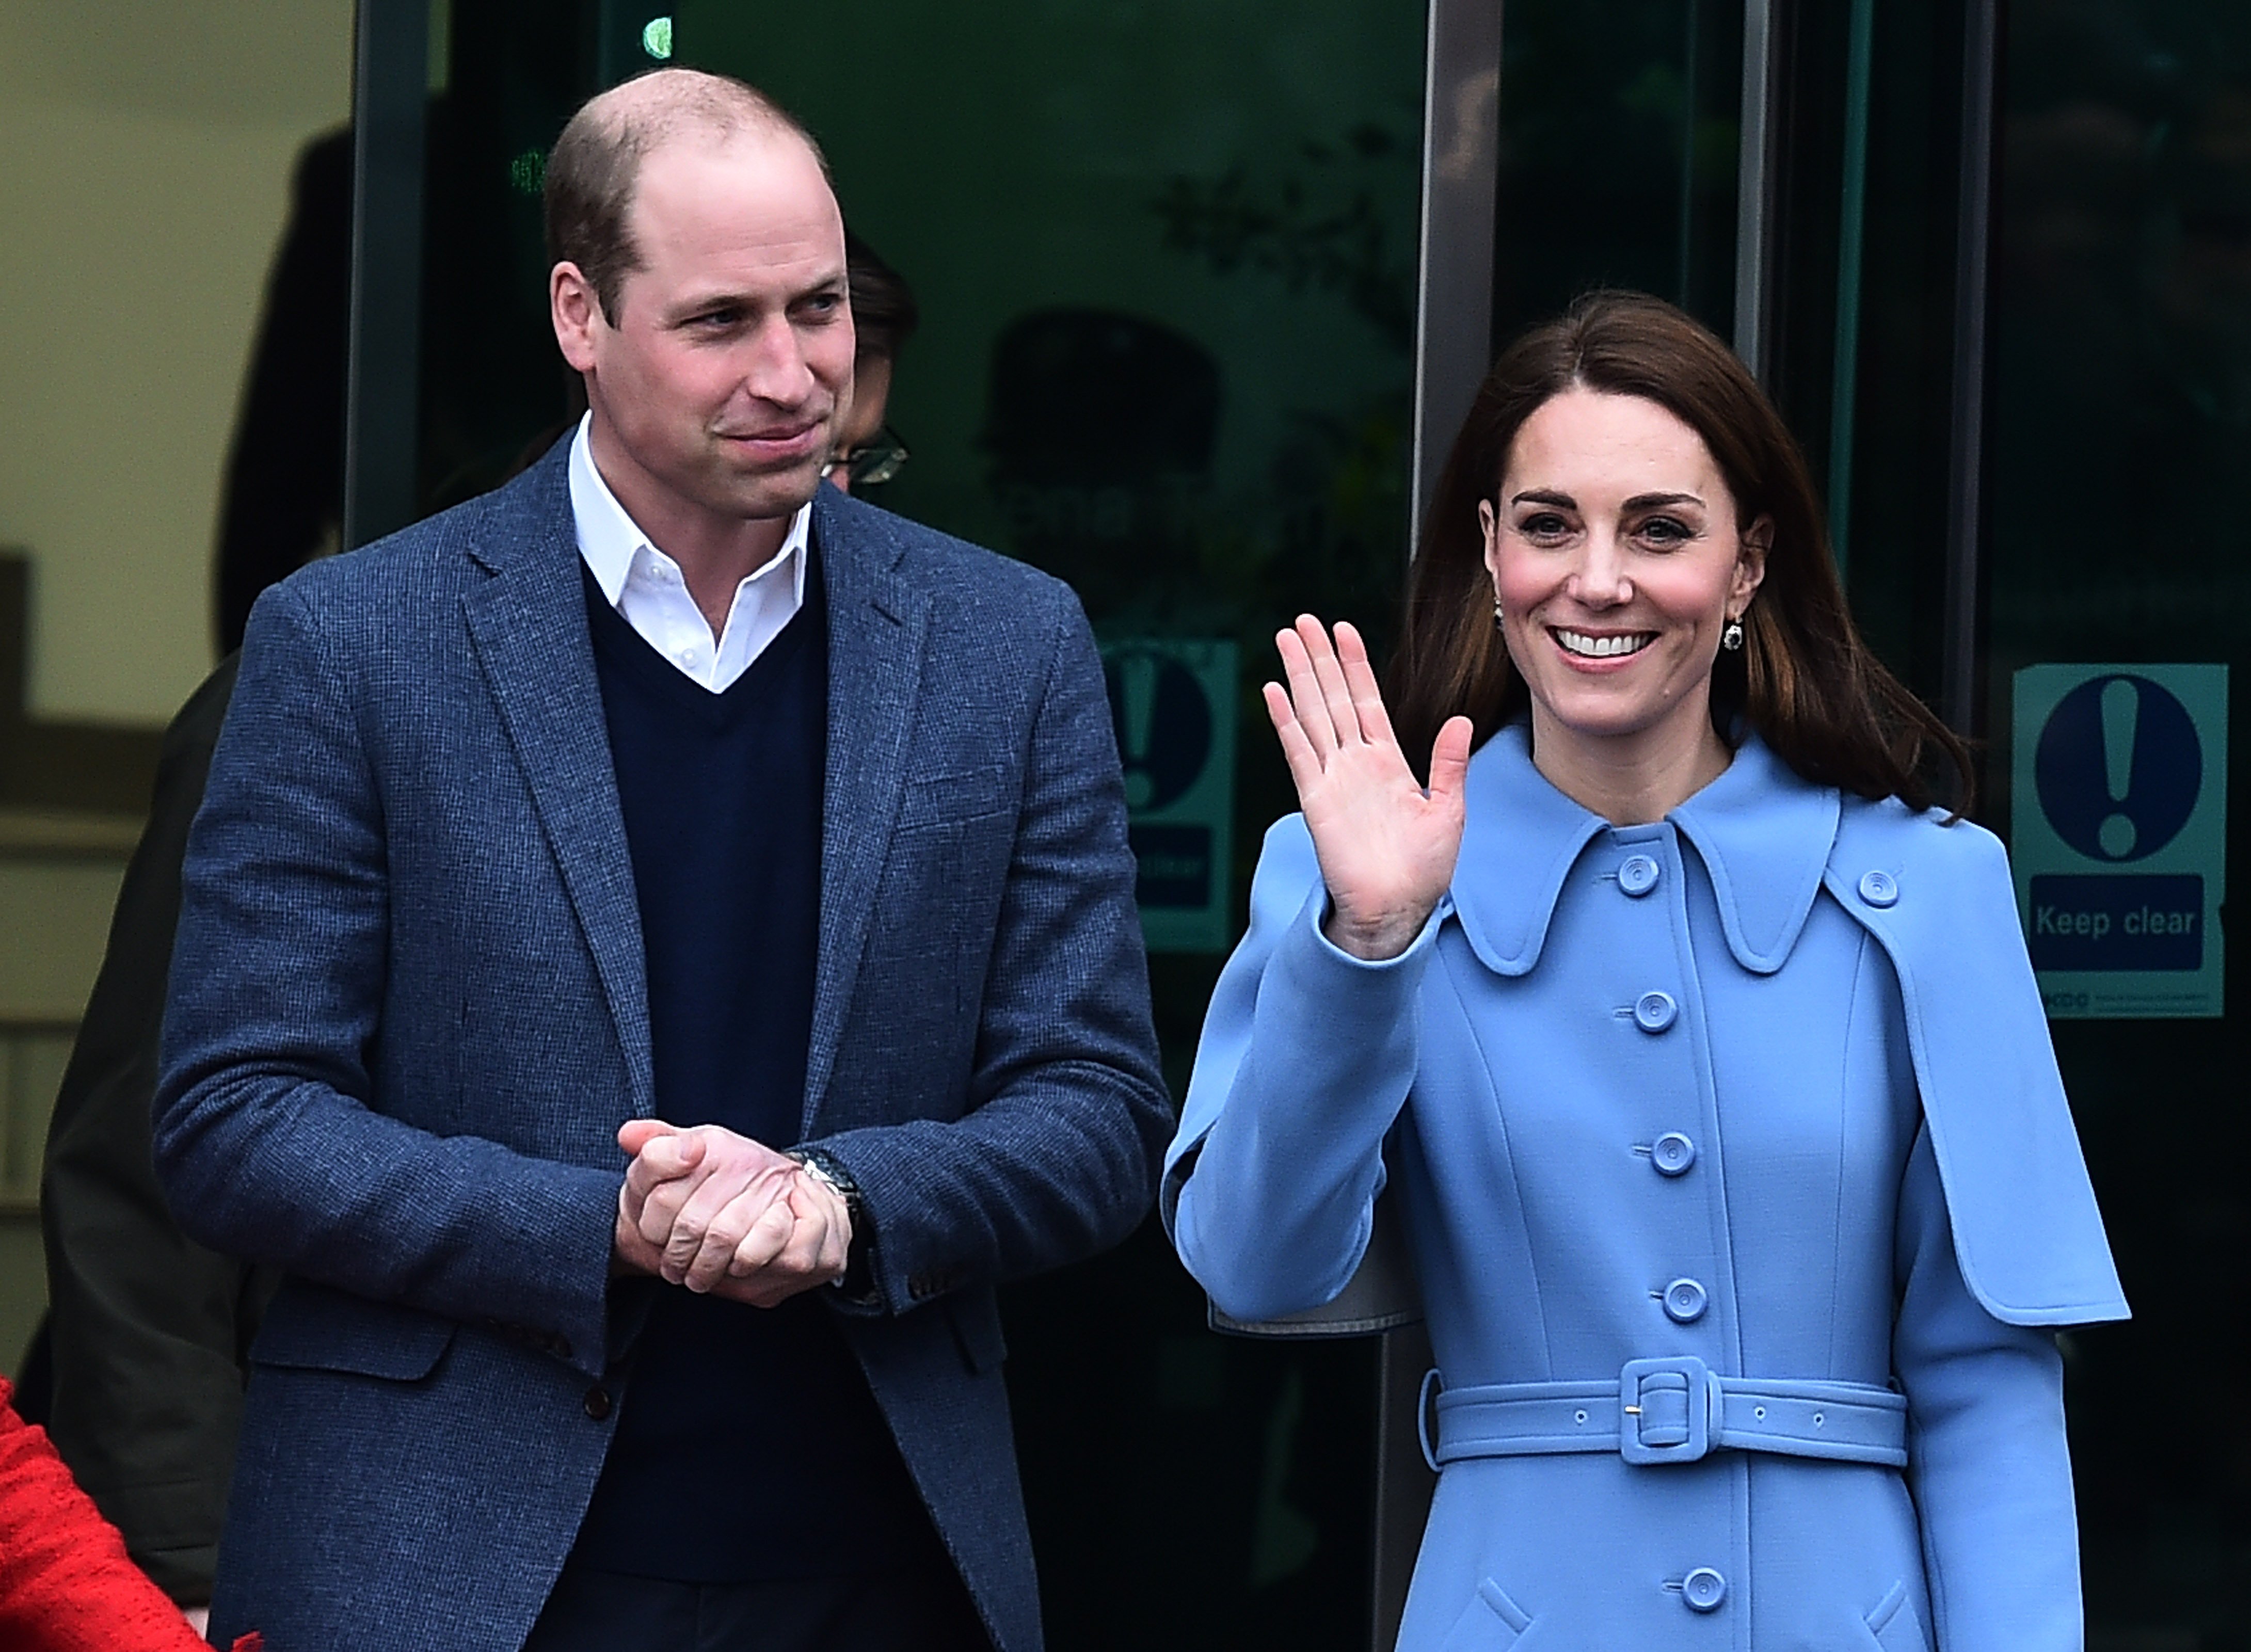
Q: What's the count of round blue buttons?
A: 6